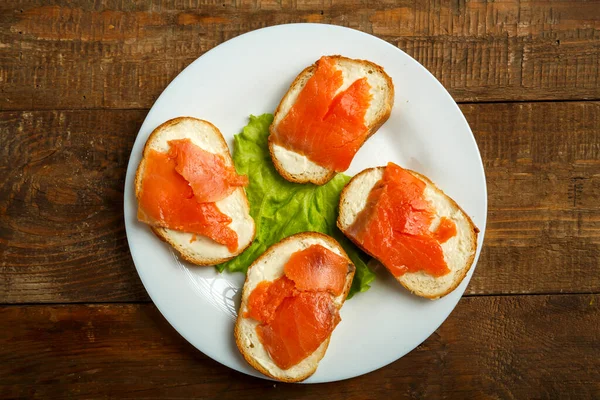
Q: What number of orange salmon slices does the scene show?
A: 4